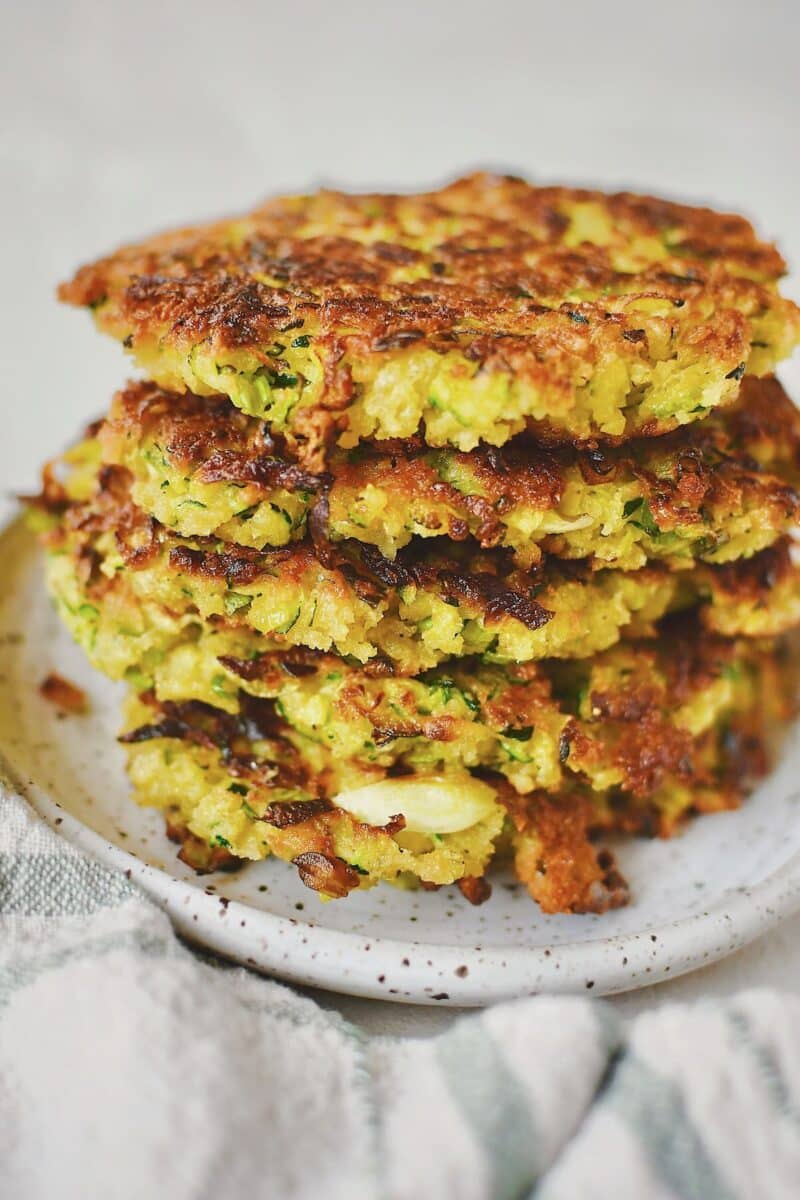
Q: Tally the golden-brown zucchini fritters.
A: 5